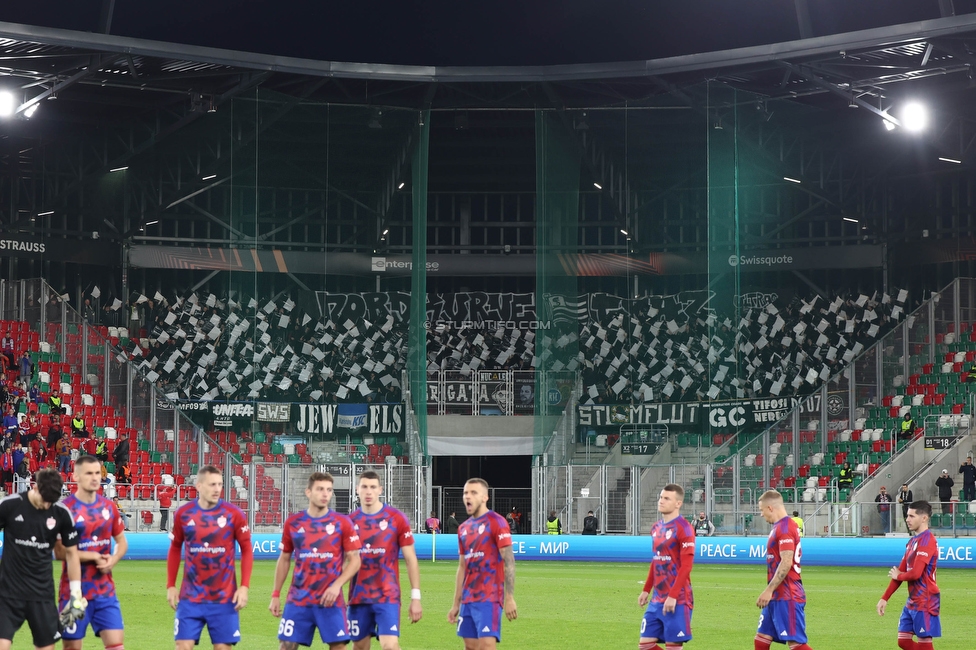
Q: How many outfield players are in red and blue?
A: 8